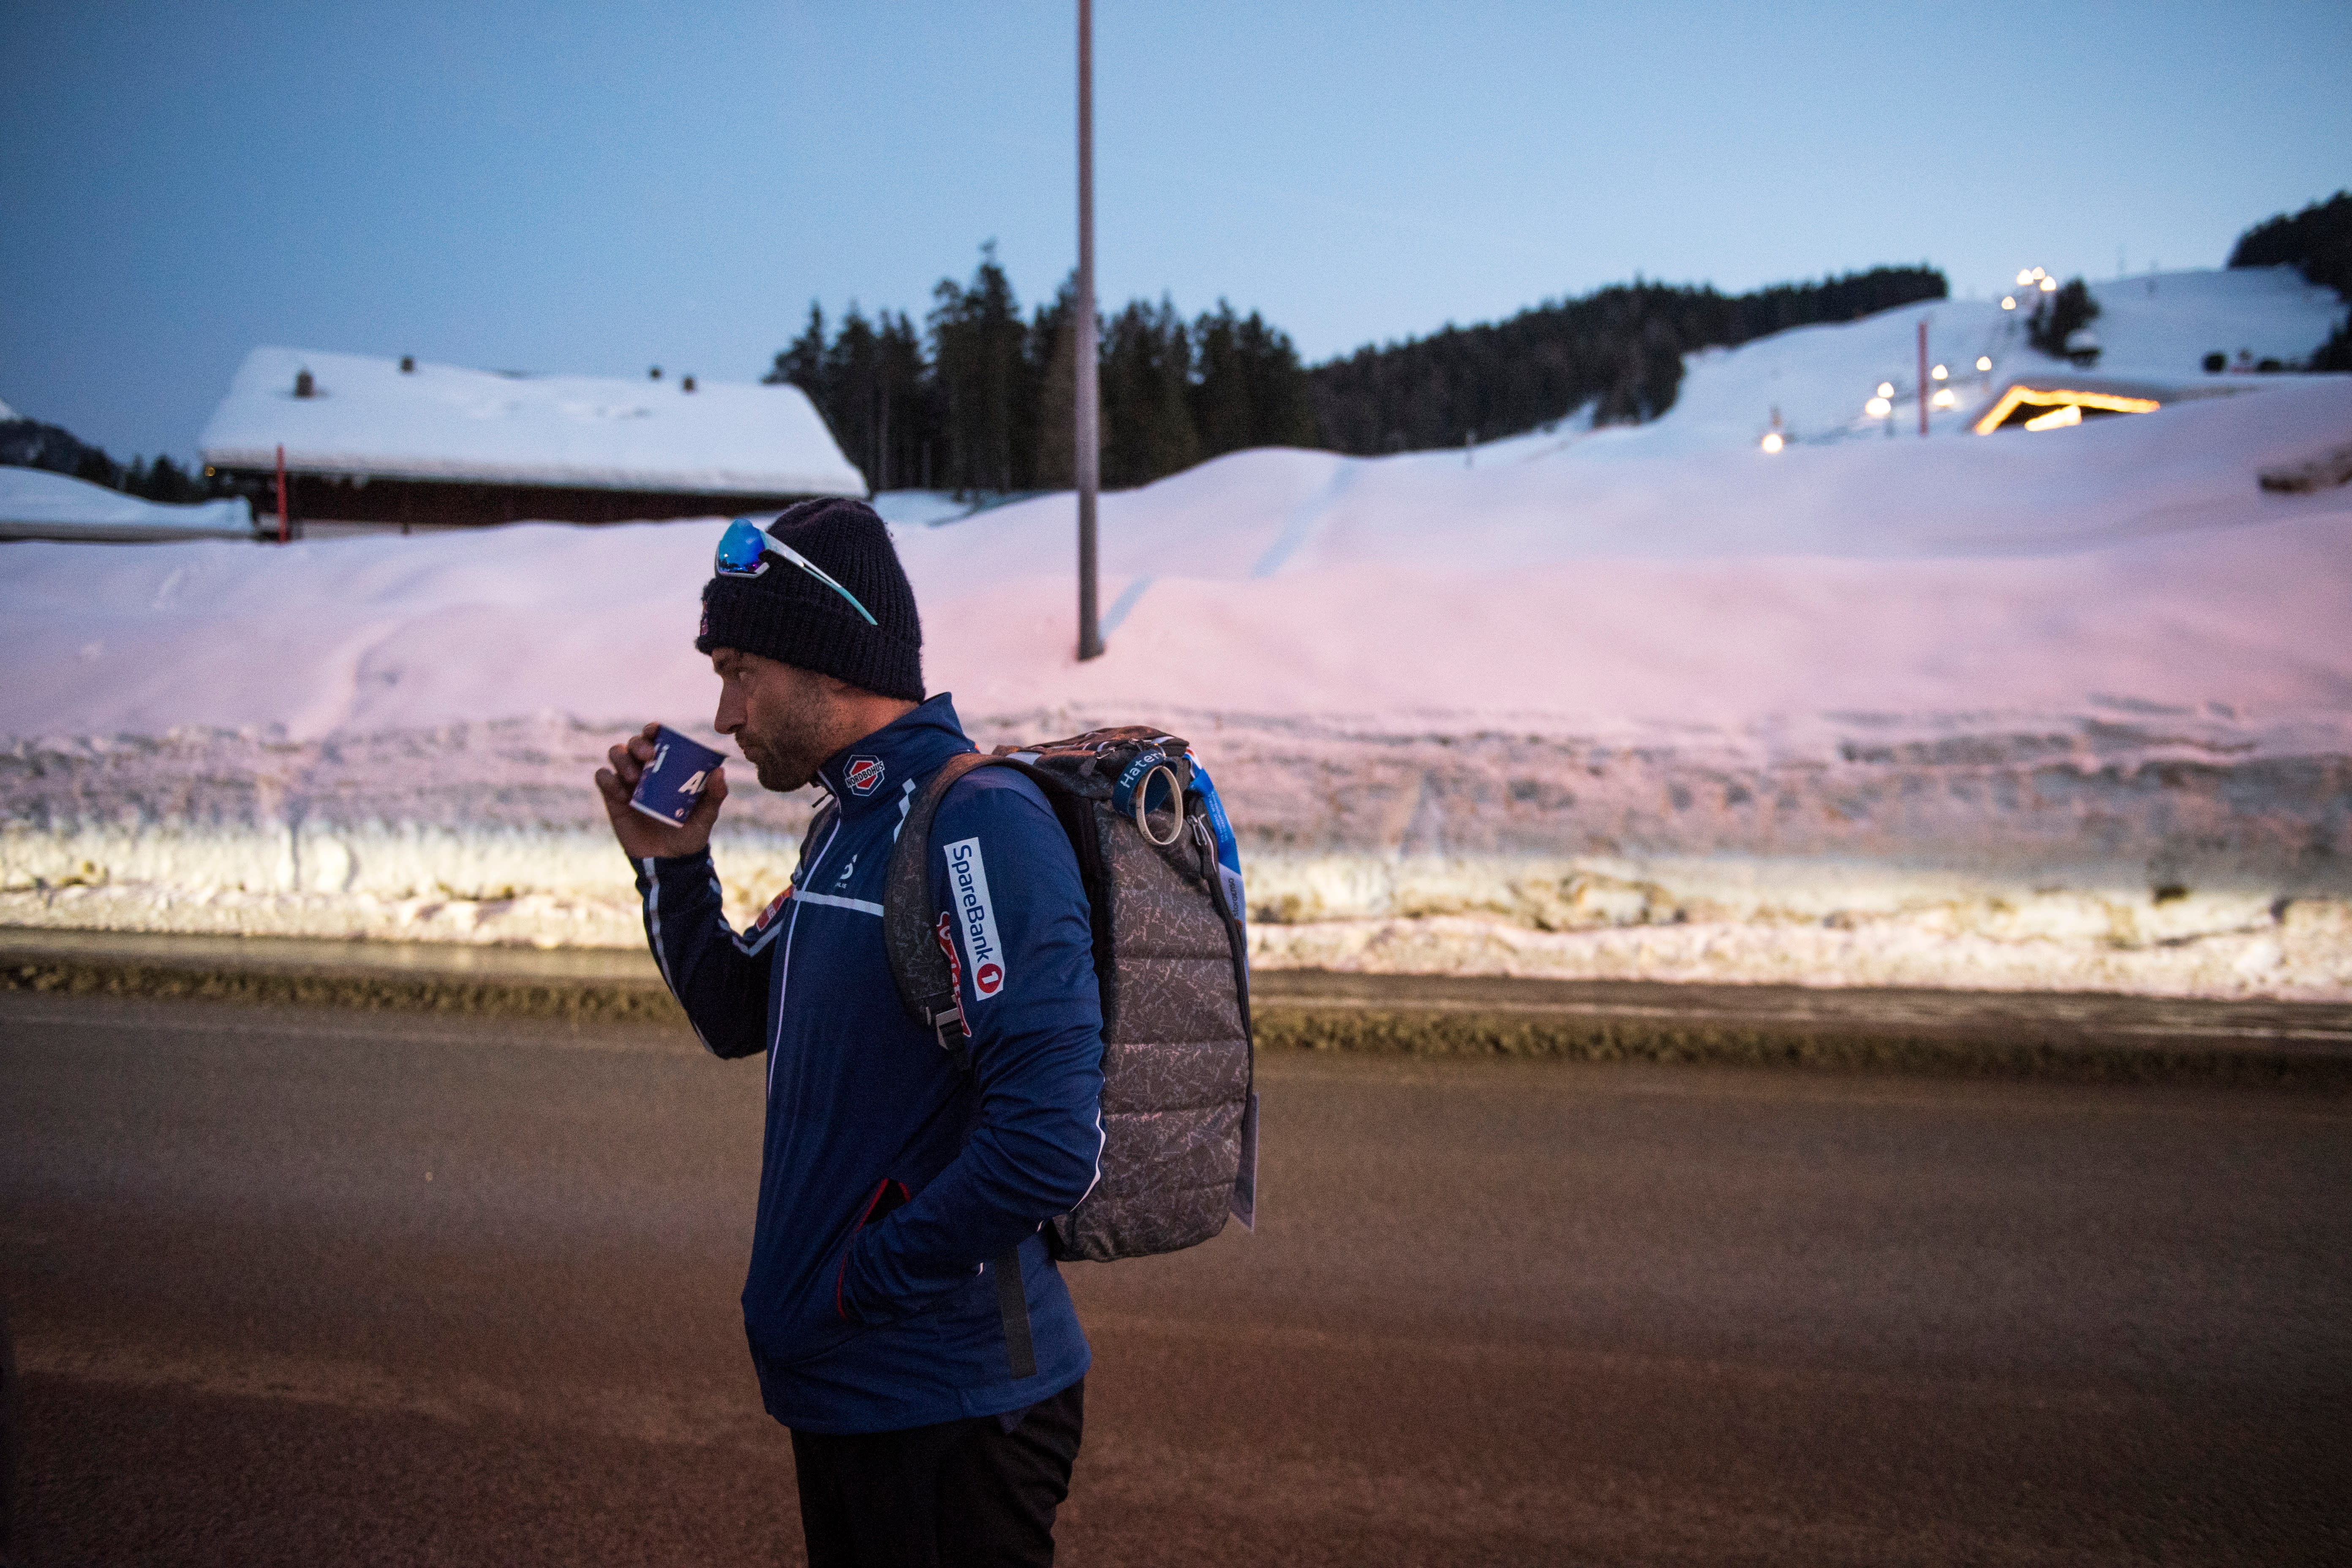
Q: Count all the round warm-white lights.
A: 10